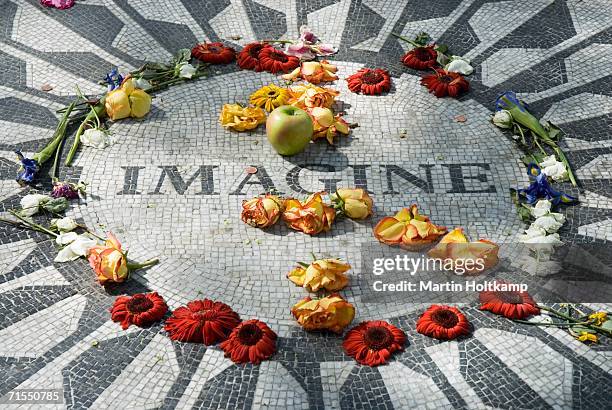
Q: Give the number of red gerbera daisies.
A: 12